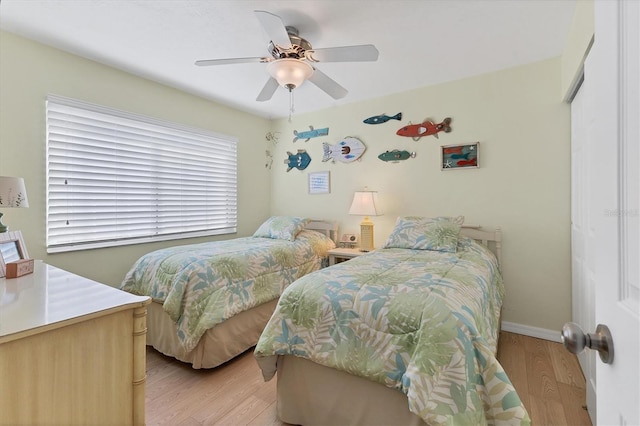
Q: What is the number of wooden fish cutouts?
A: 6